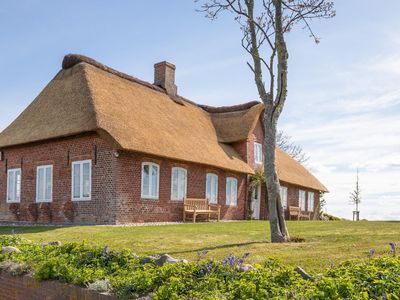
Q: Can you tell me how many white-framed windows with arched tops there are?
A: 4